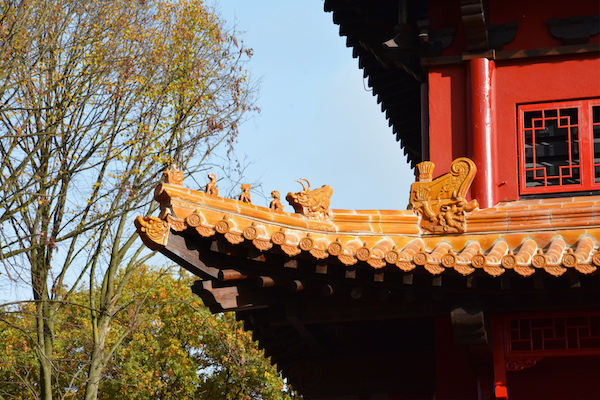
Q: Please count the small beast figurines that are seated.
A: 3